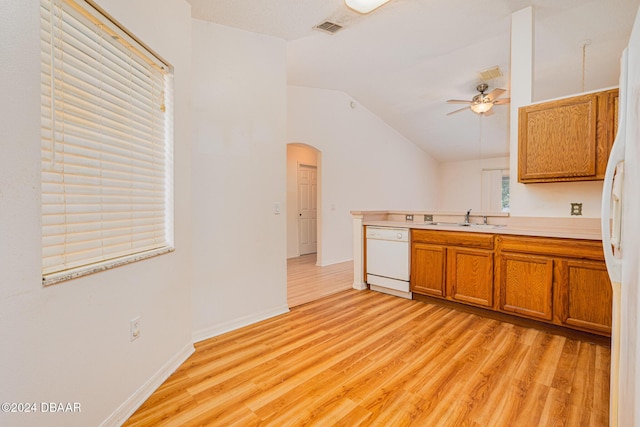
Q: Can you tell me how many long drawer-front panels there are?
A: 2